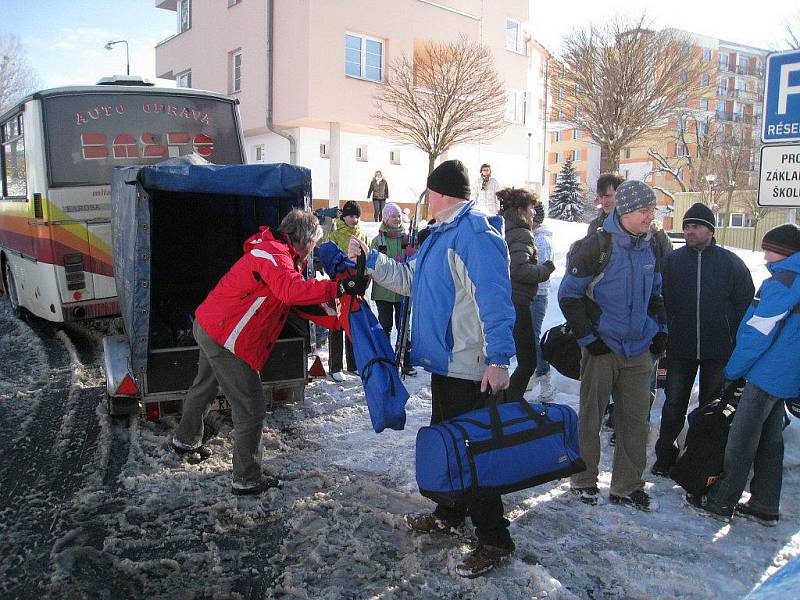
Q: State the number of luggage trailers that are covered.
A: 1